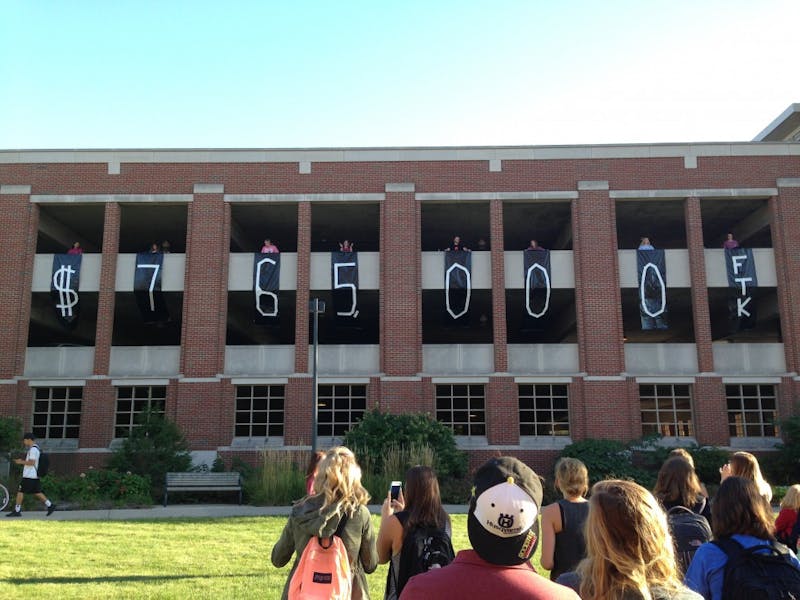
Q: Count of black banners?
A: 8